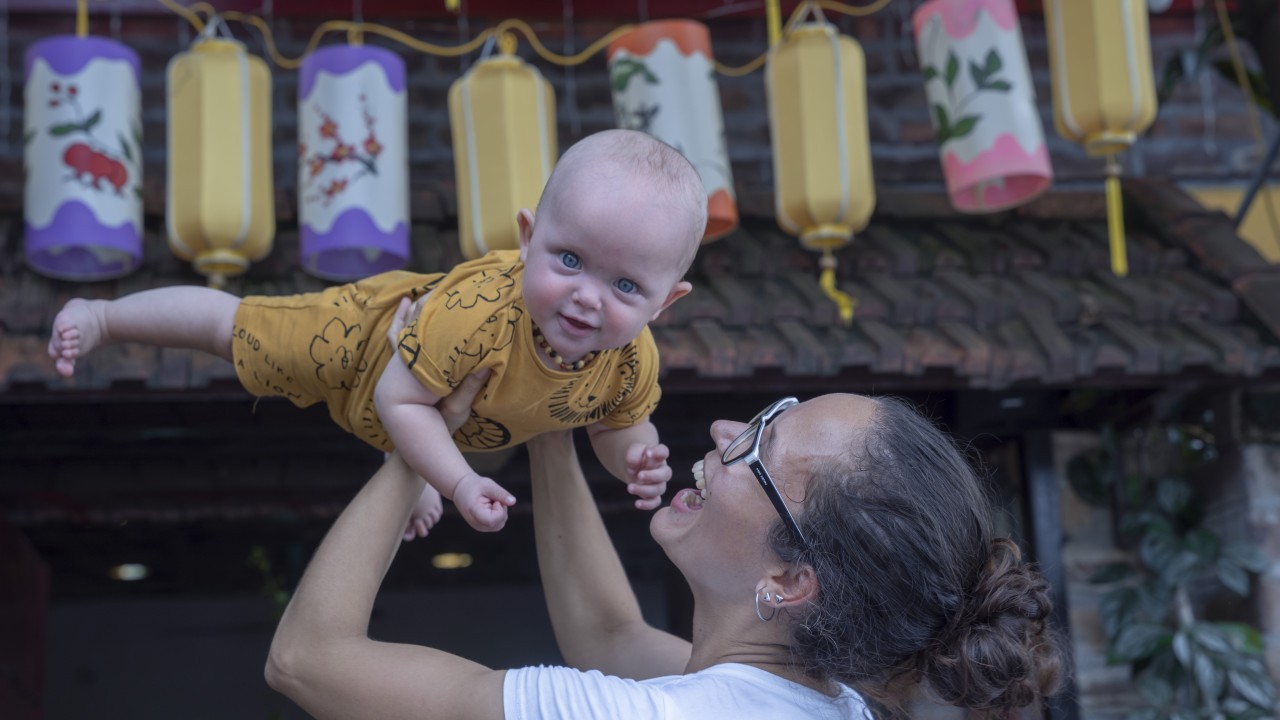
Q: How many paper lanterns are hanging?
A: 8